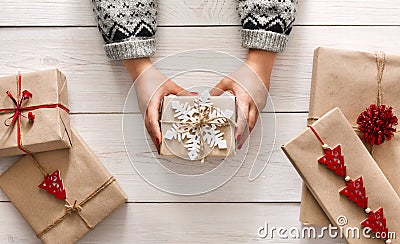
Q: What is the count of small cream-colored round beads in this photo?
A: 4